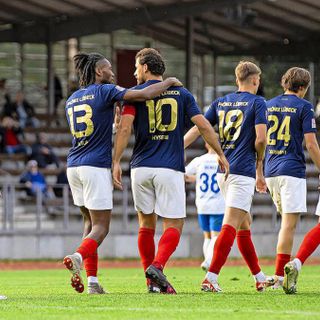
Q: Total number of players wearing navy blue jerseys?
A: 4